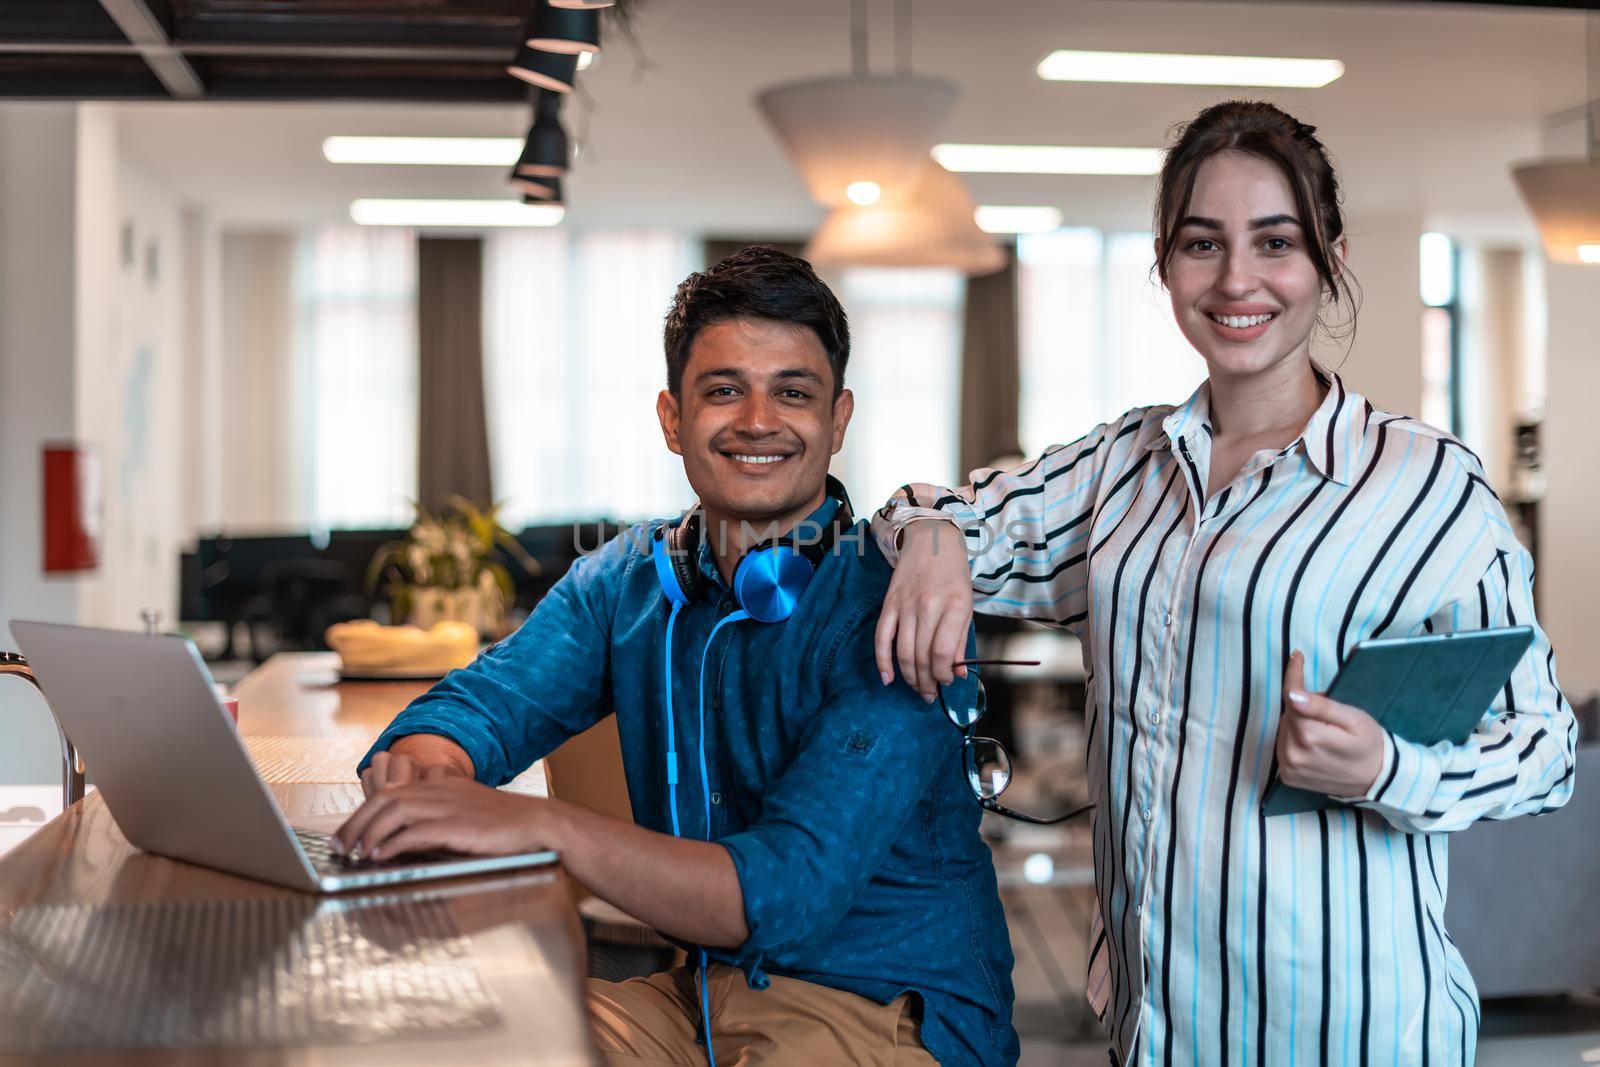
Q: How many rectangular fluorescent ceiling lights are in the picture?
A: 5